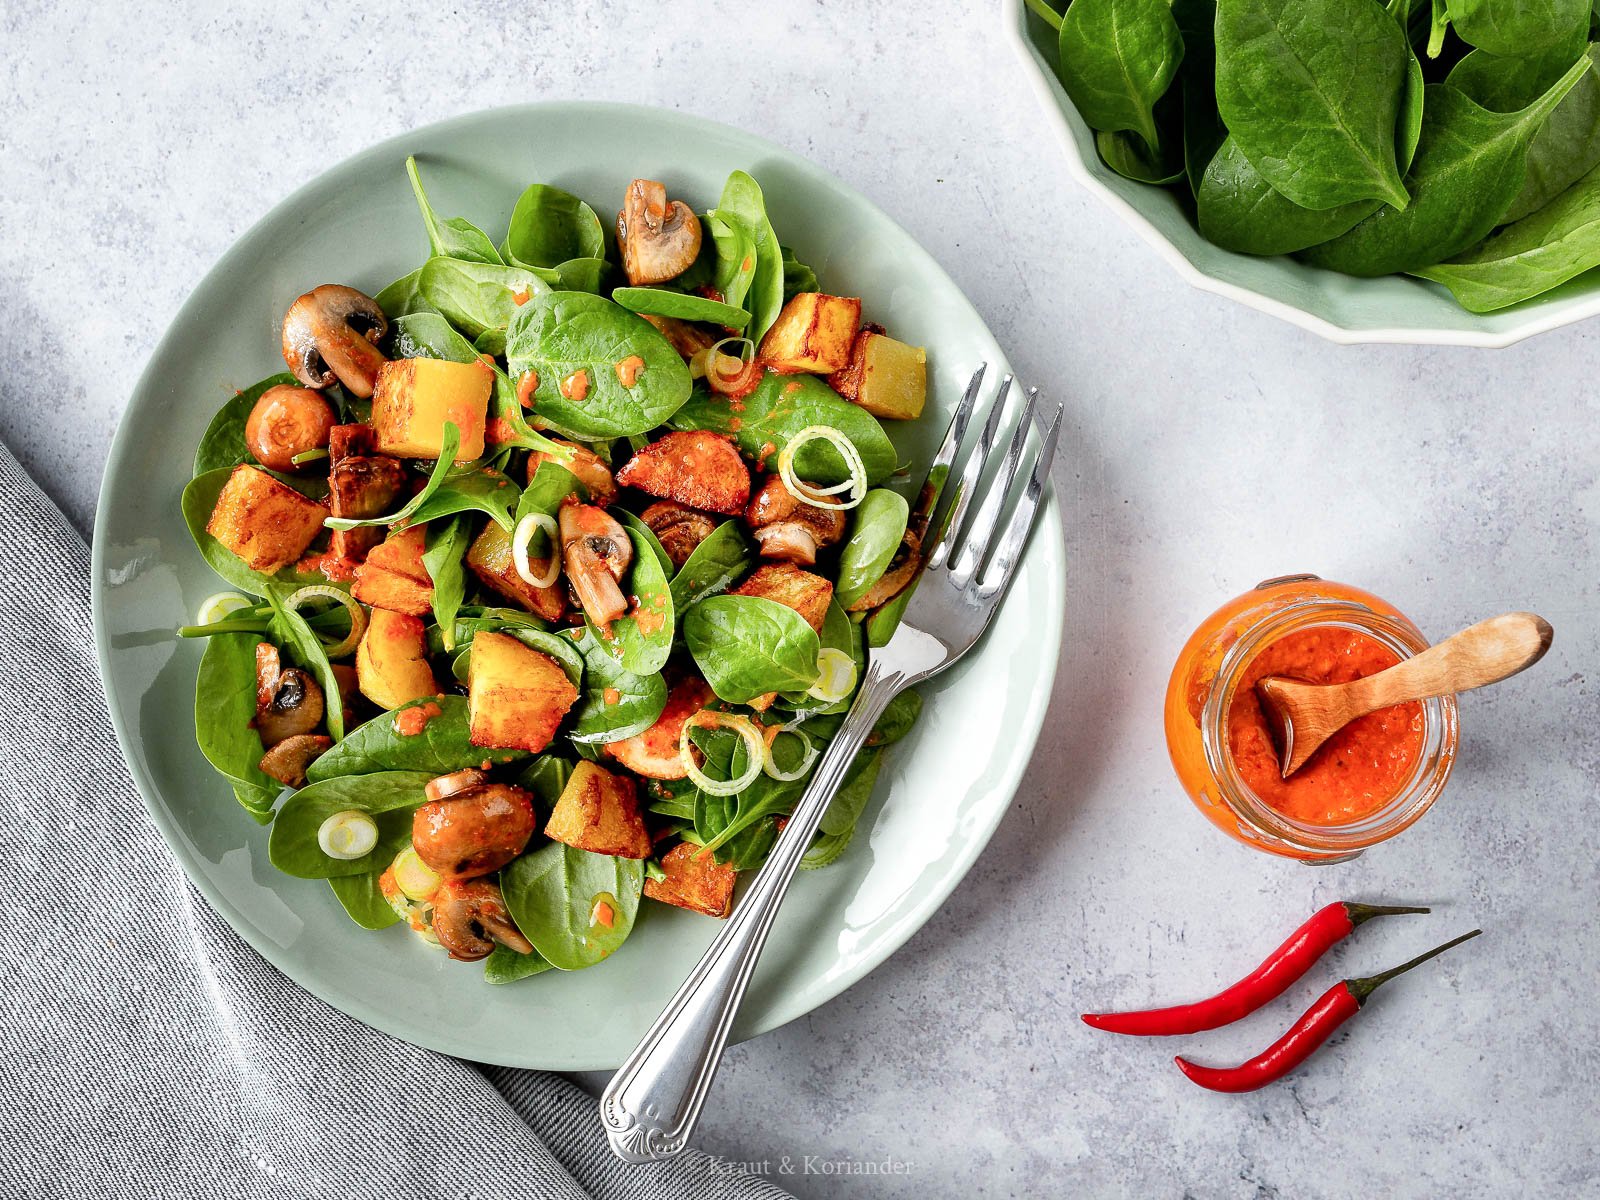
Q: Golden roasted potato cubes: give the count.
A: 12